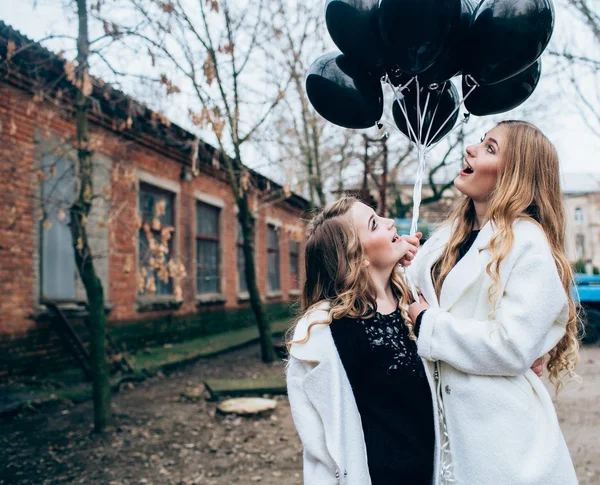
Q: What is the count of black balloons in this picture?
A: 7